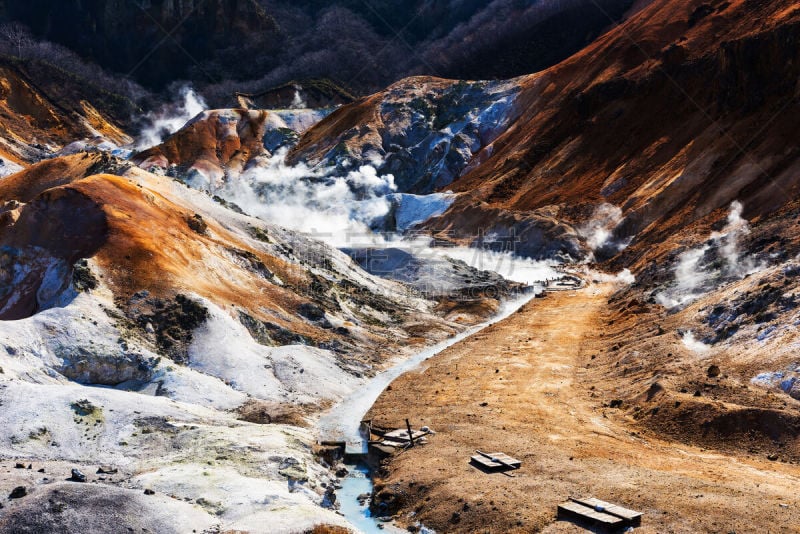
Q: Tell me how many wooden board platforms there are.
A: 3